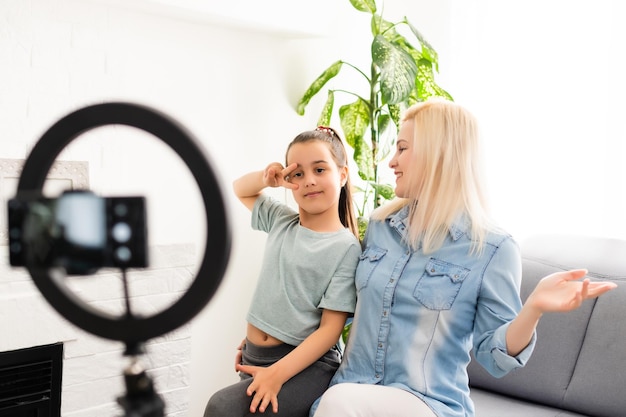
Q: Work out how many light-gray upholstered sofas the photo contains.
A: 1